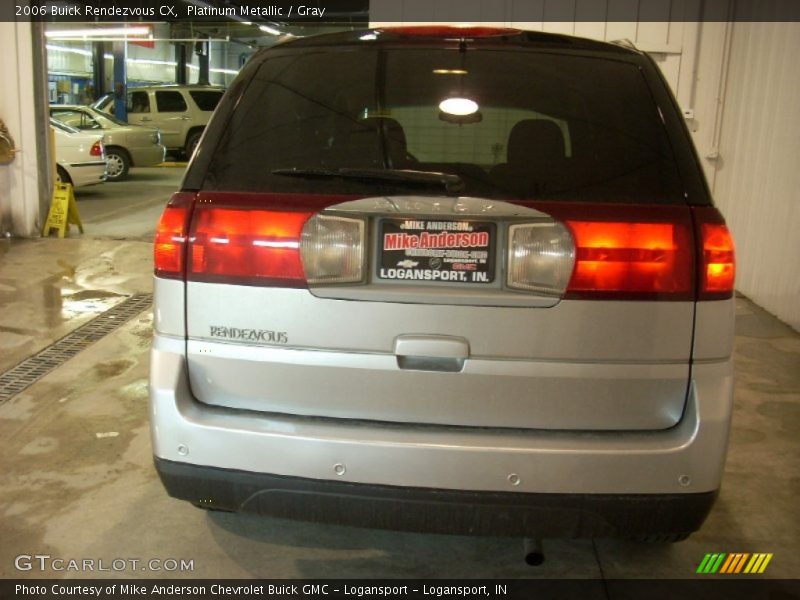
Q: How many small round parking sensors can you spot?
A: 4